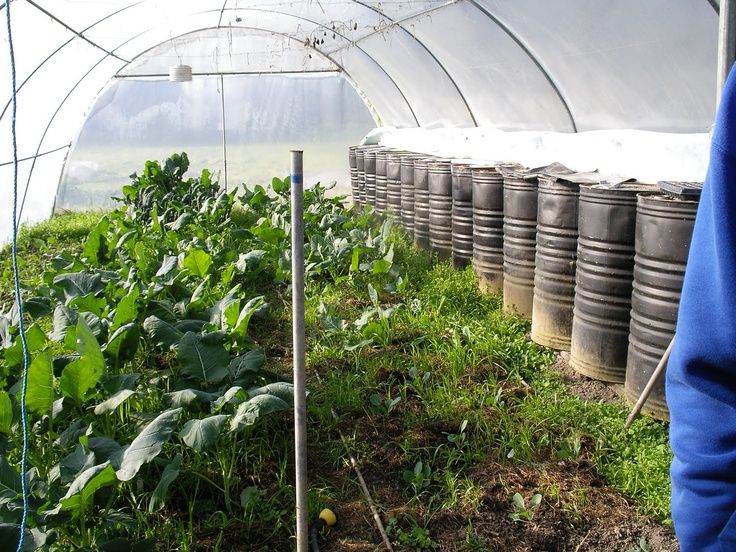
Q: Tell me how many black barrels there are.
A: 14